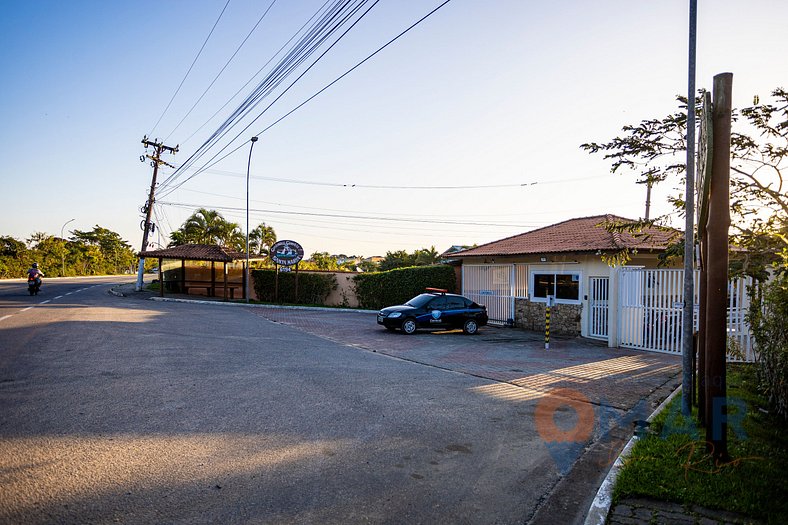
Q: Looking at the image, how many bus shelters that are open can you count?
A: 1